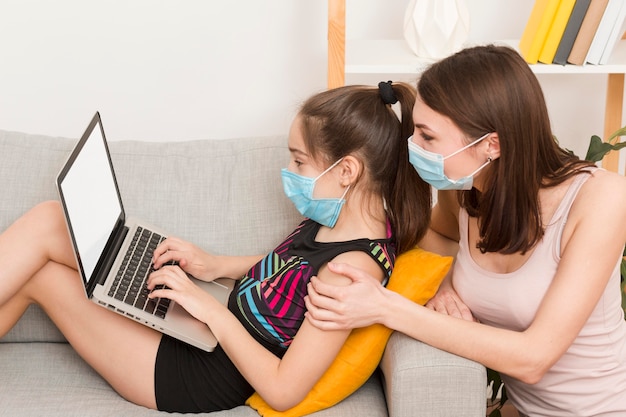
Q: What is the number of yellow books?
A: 2